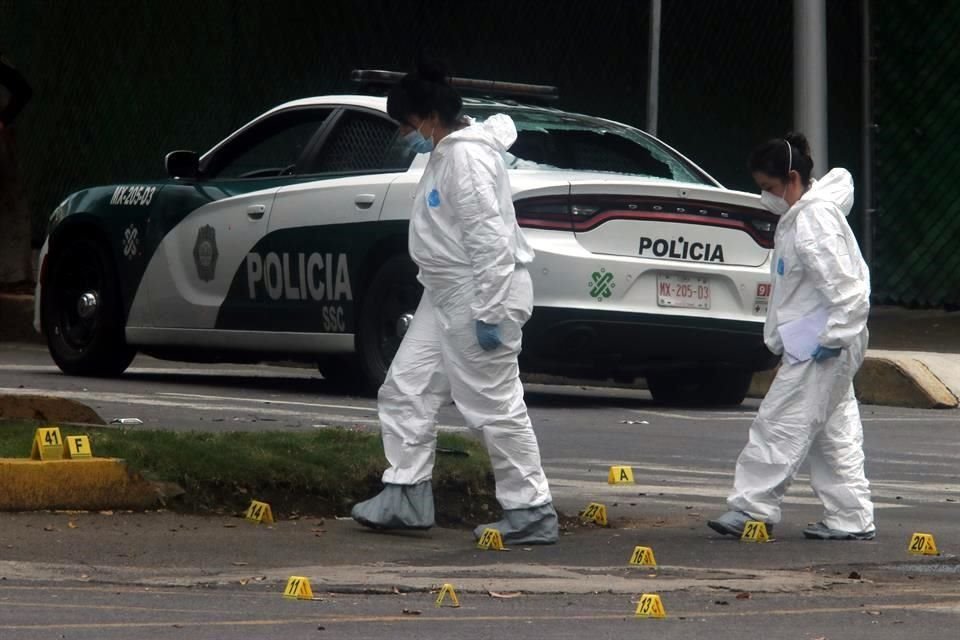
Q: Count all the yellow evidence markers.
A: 12